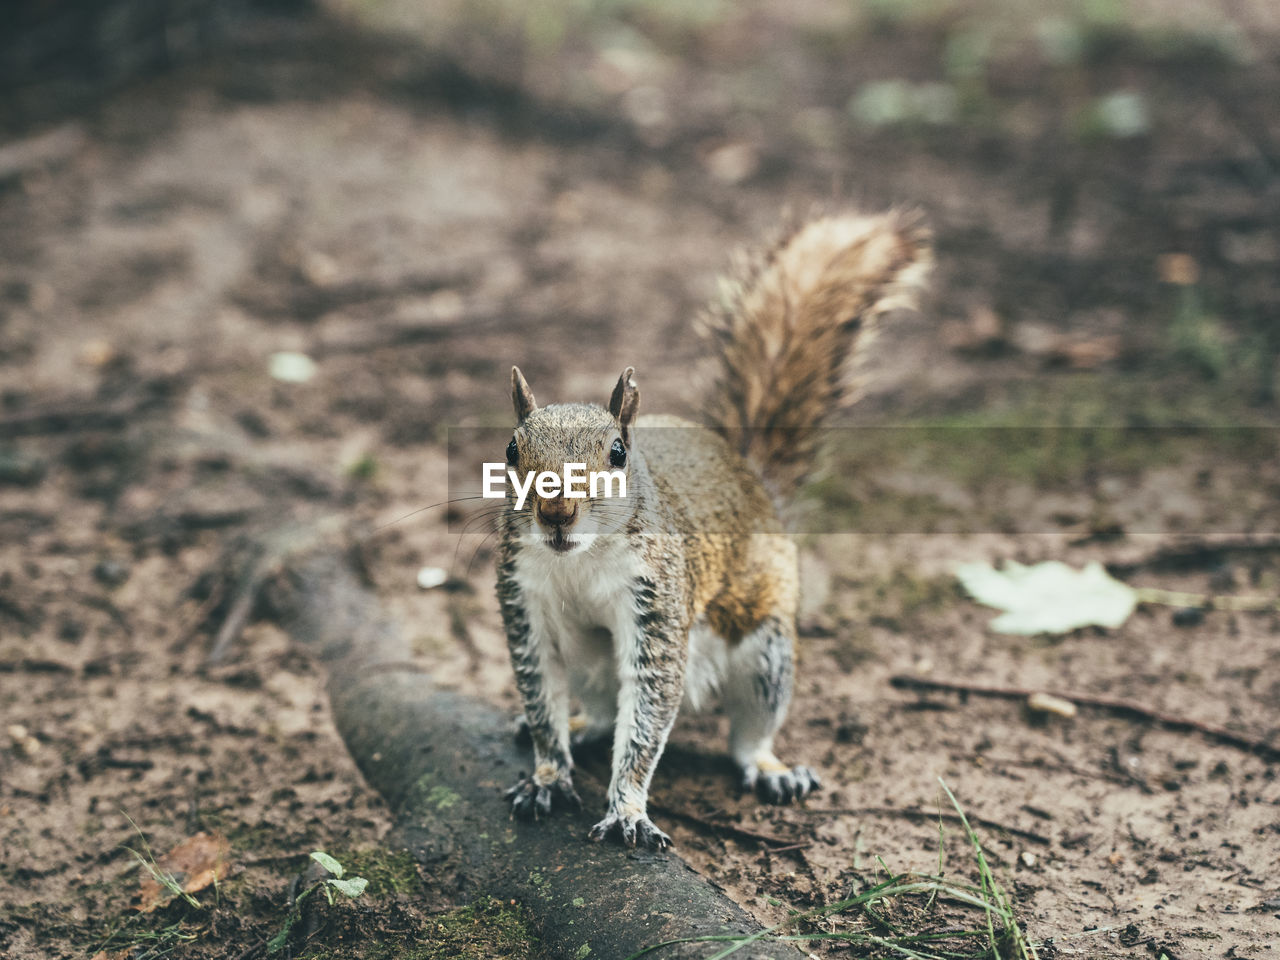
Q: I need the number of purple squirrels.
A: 0